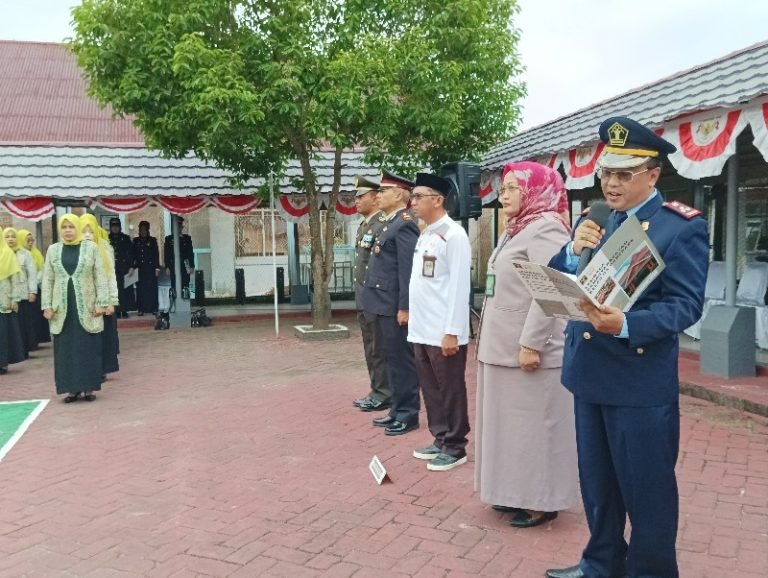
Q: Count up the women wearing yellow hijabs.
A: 6